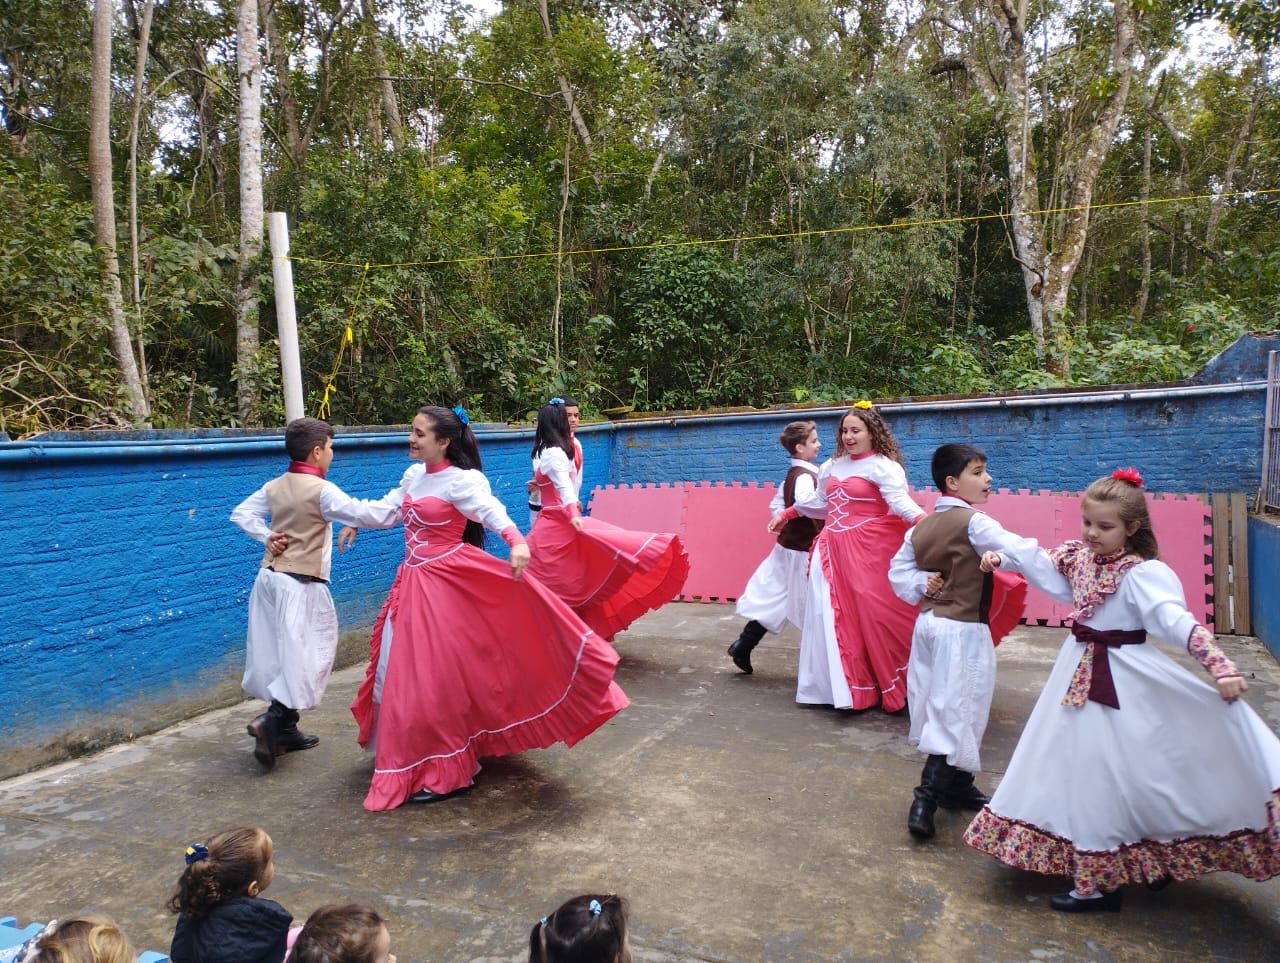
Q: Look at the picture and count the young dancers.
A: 8